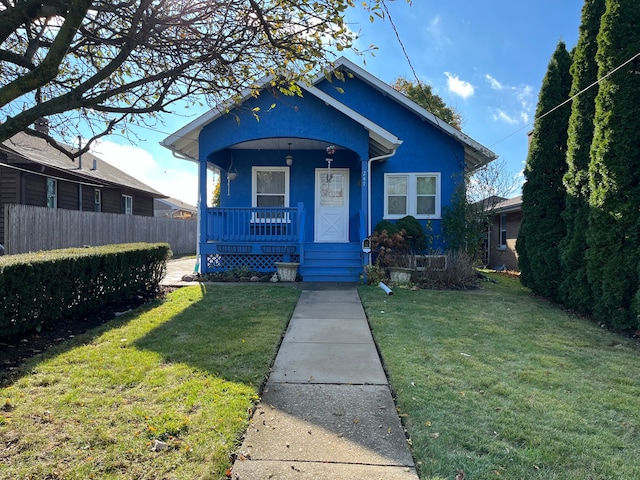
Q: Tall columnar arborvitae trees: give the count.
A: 3